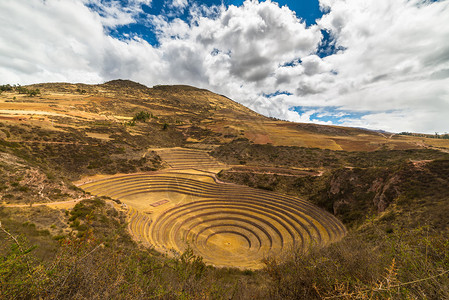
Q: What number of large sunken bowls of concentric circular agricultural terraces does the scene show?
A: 1